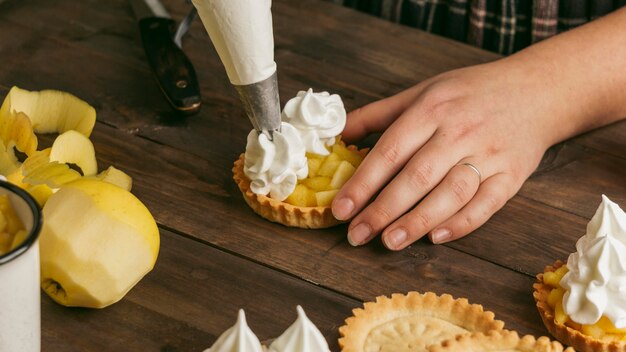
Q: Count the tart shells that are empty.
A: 2